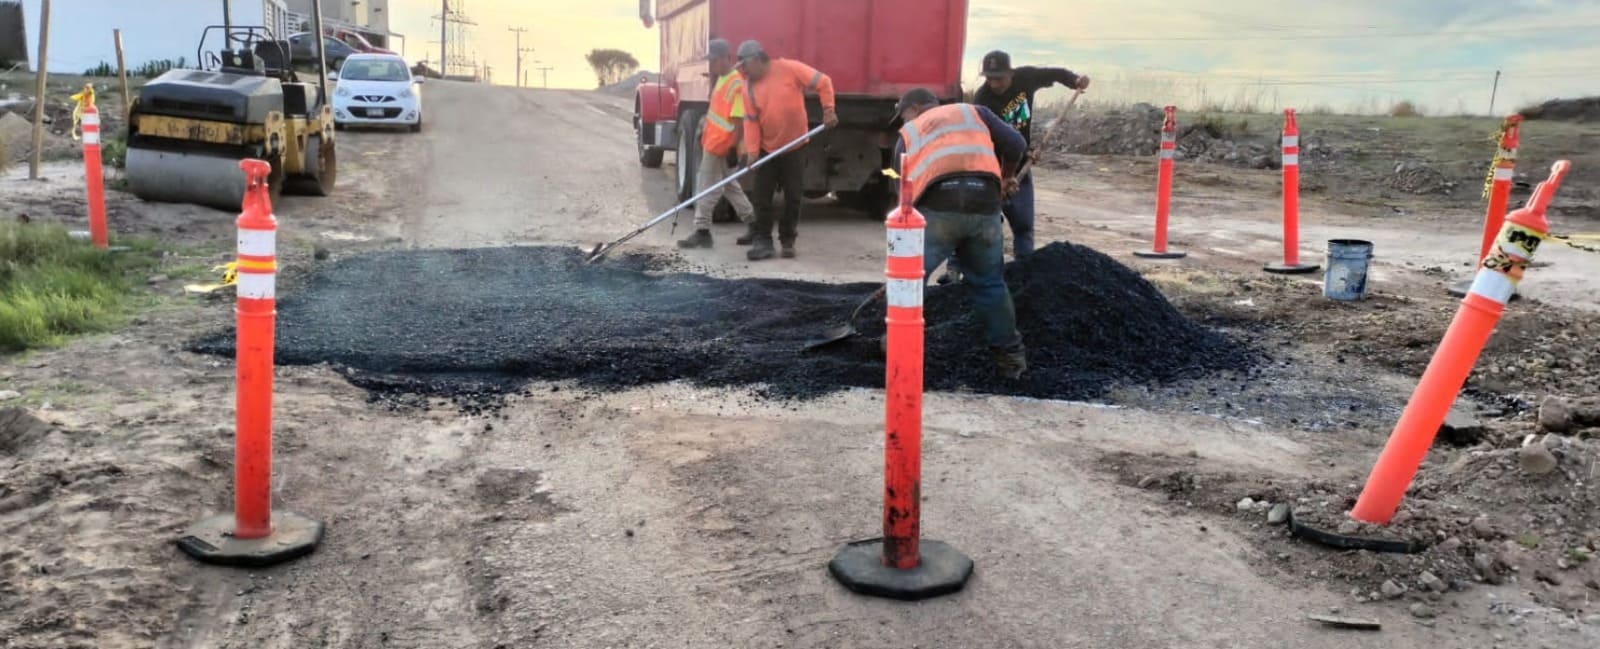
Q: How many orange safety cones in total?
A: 7